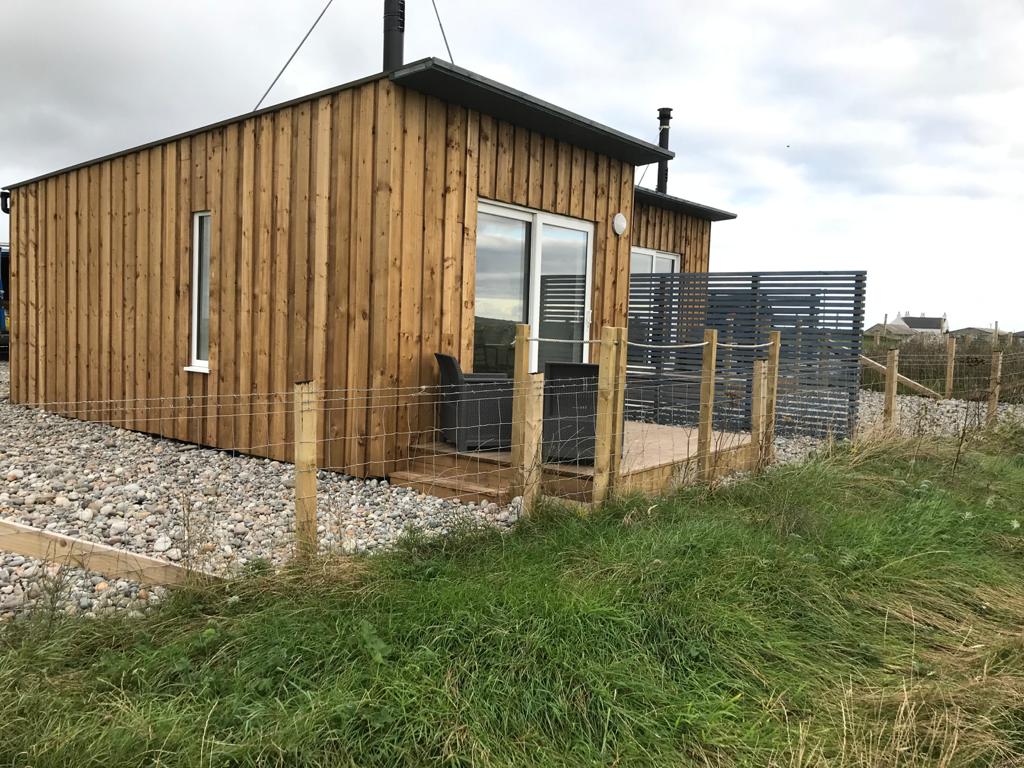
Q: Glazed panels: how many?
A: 5